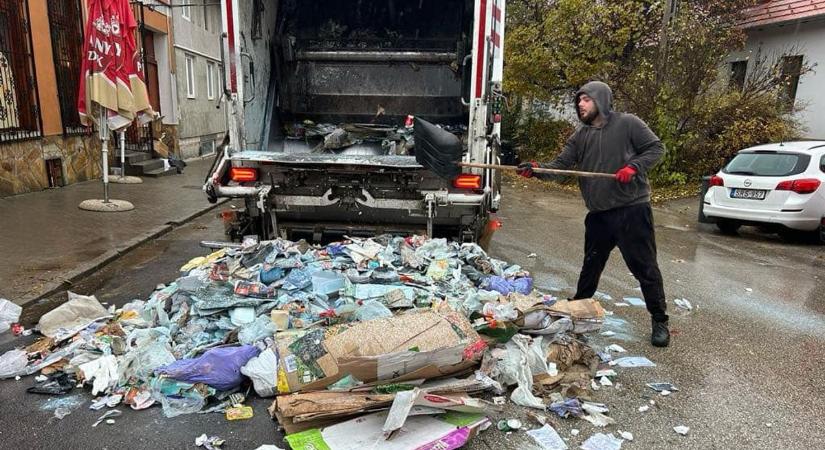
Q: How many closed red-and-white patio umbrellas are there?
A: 2